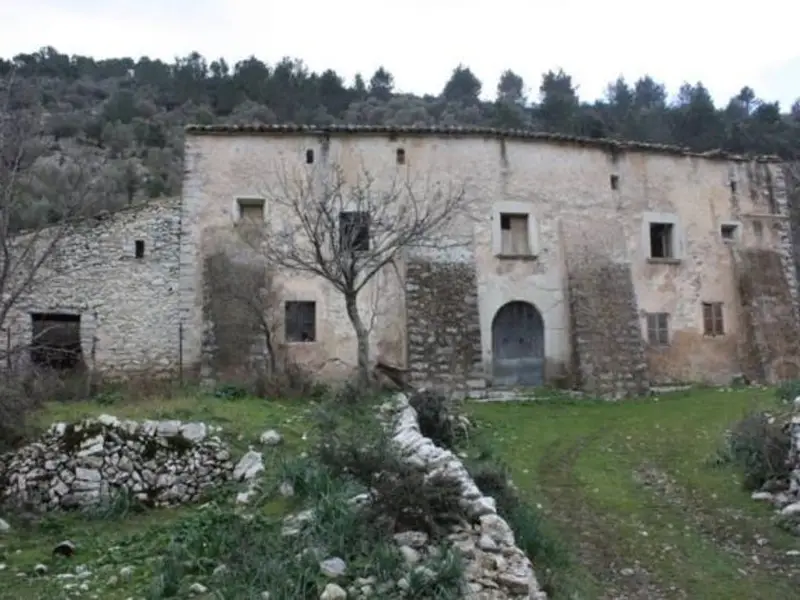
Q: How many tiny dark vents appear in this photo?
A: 5